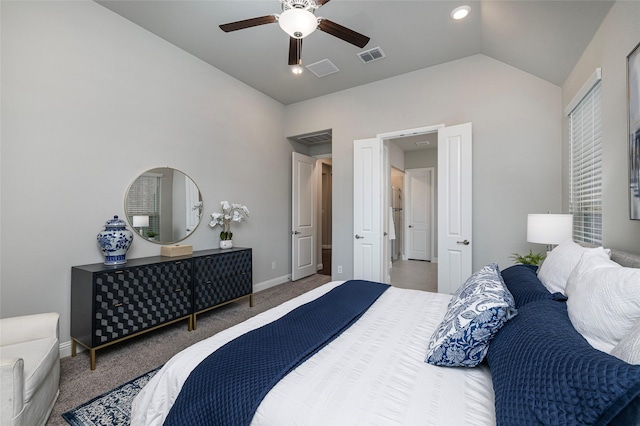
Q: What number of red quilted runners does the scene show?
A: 0